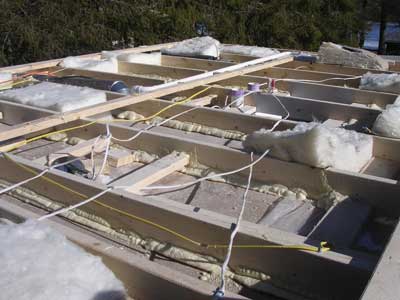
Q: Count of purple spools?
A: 2